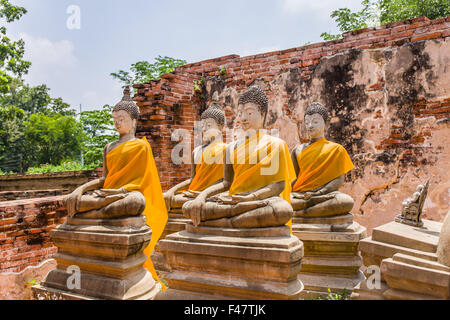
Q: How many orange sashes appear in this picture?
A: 4